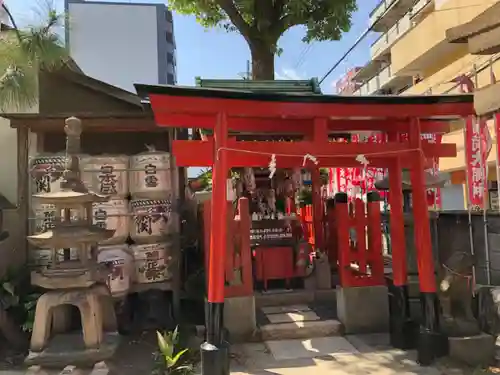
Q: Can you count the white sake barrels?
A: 9